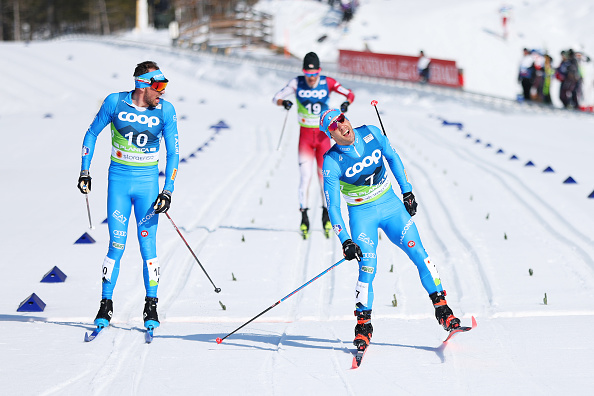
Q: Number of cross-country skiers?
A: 3